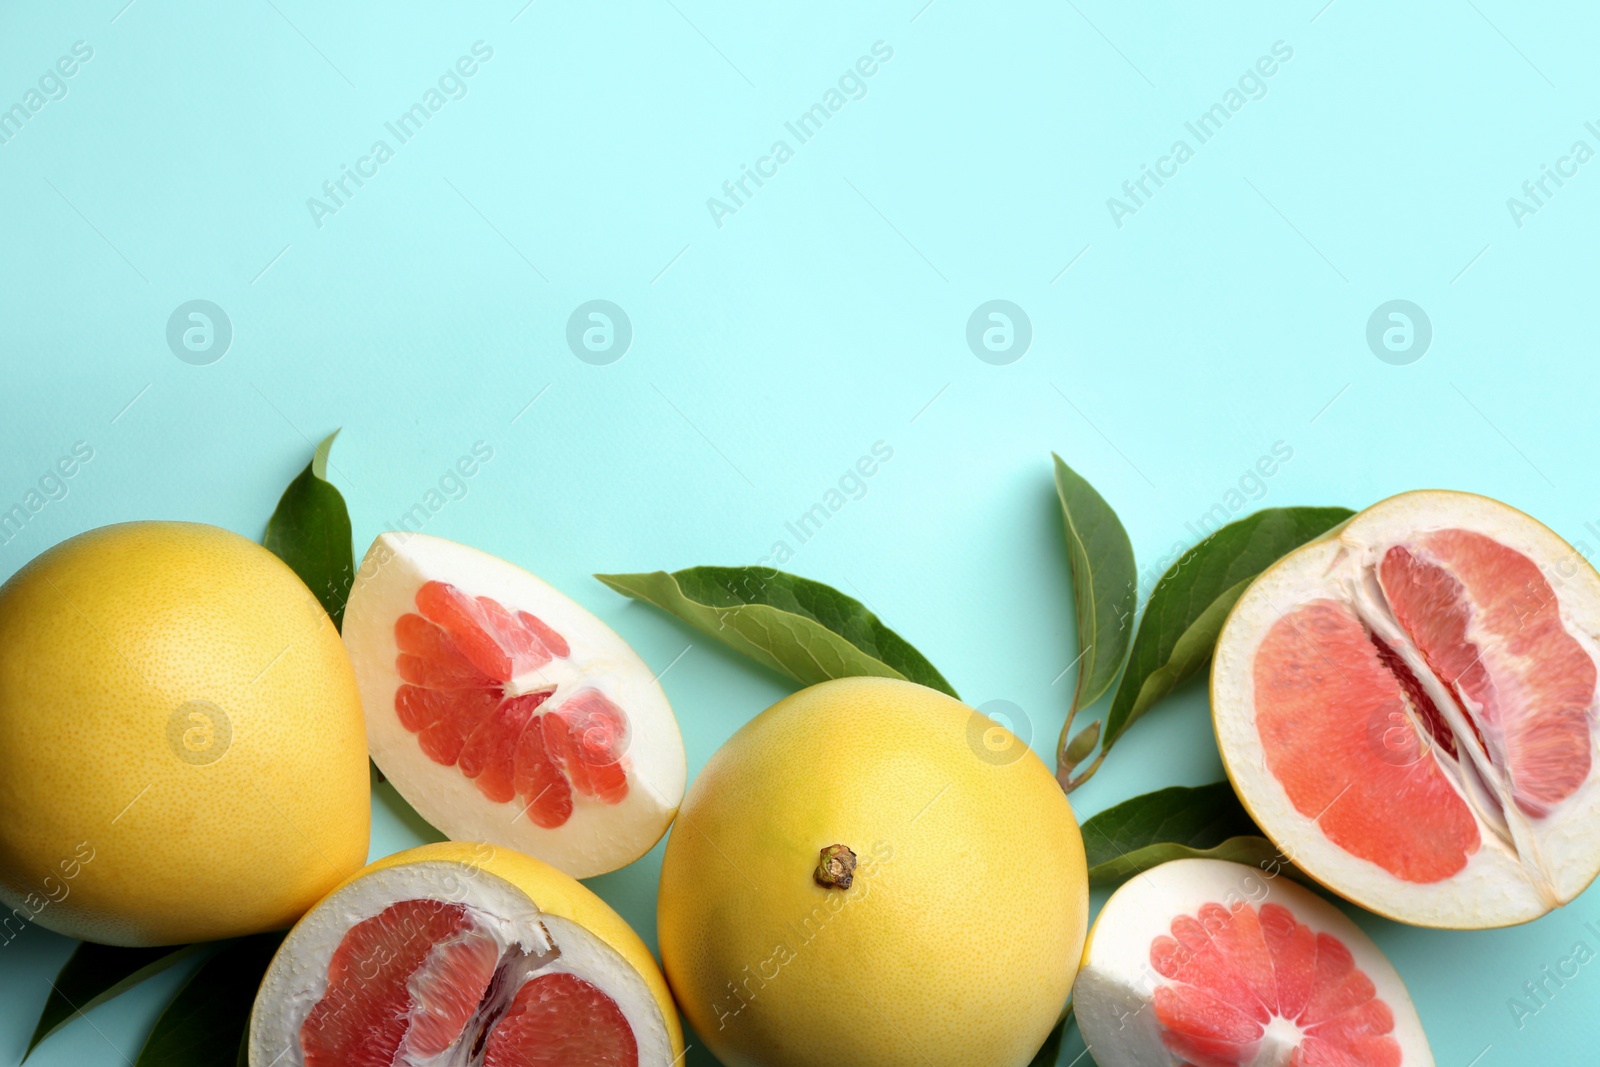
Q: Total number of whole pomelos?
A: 2